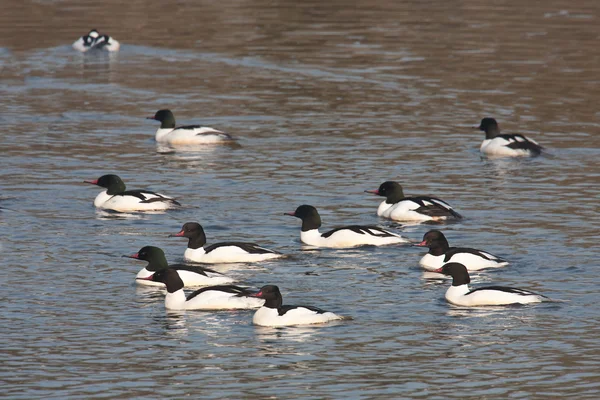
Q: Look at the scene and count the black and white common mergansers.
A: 12